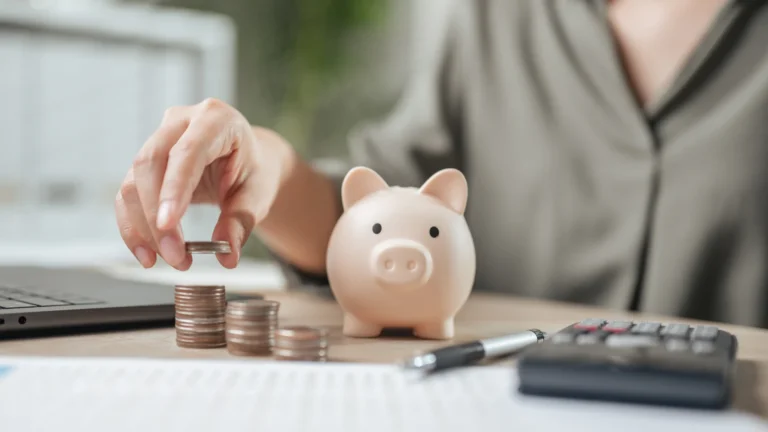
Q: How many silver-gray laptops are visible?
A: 1